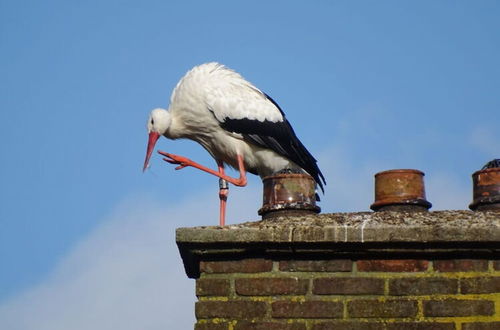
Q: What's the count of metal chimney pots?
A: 3